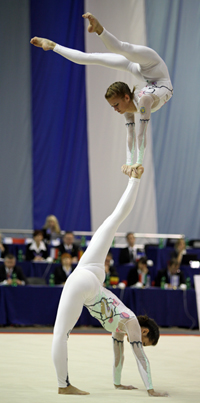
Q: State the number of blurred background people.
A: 11